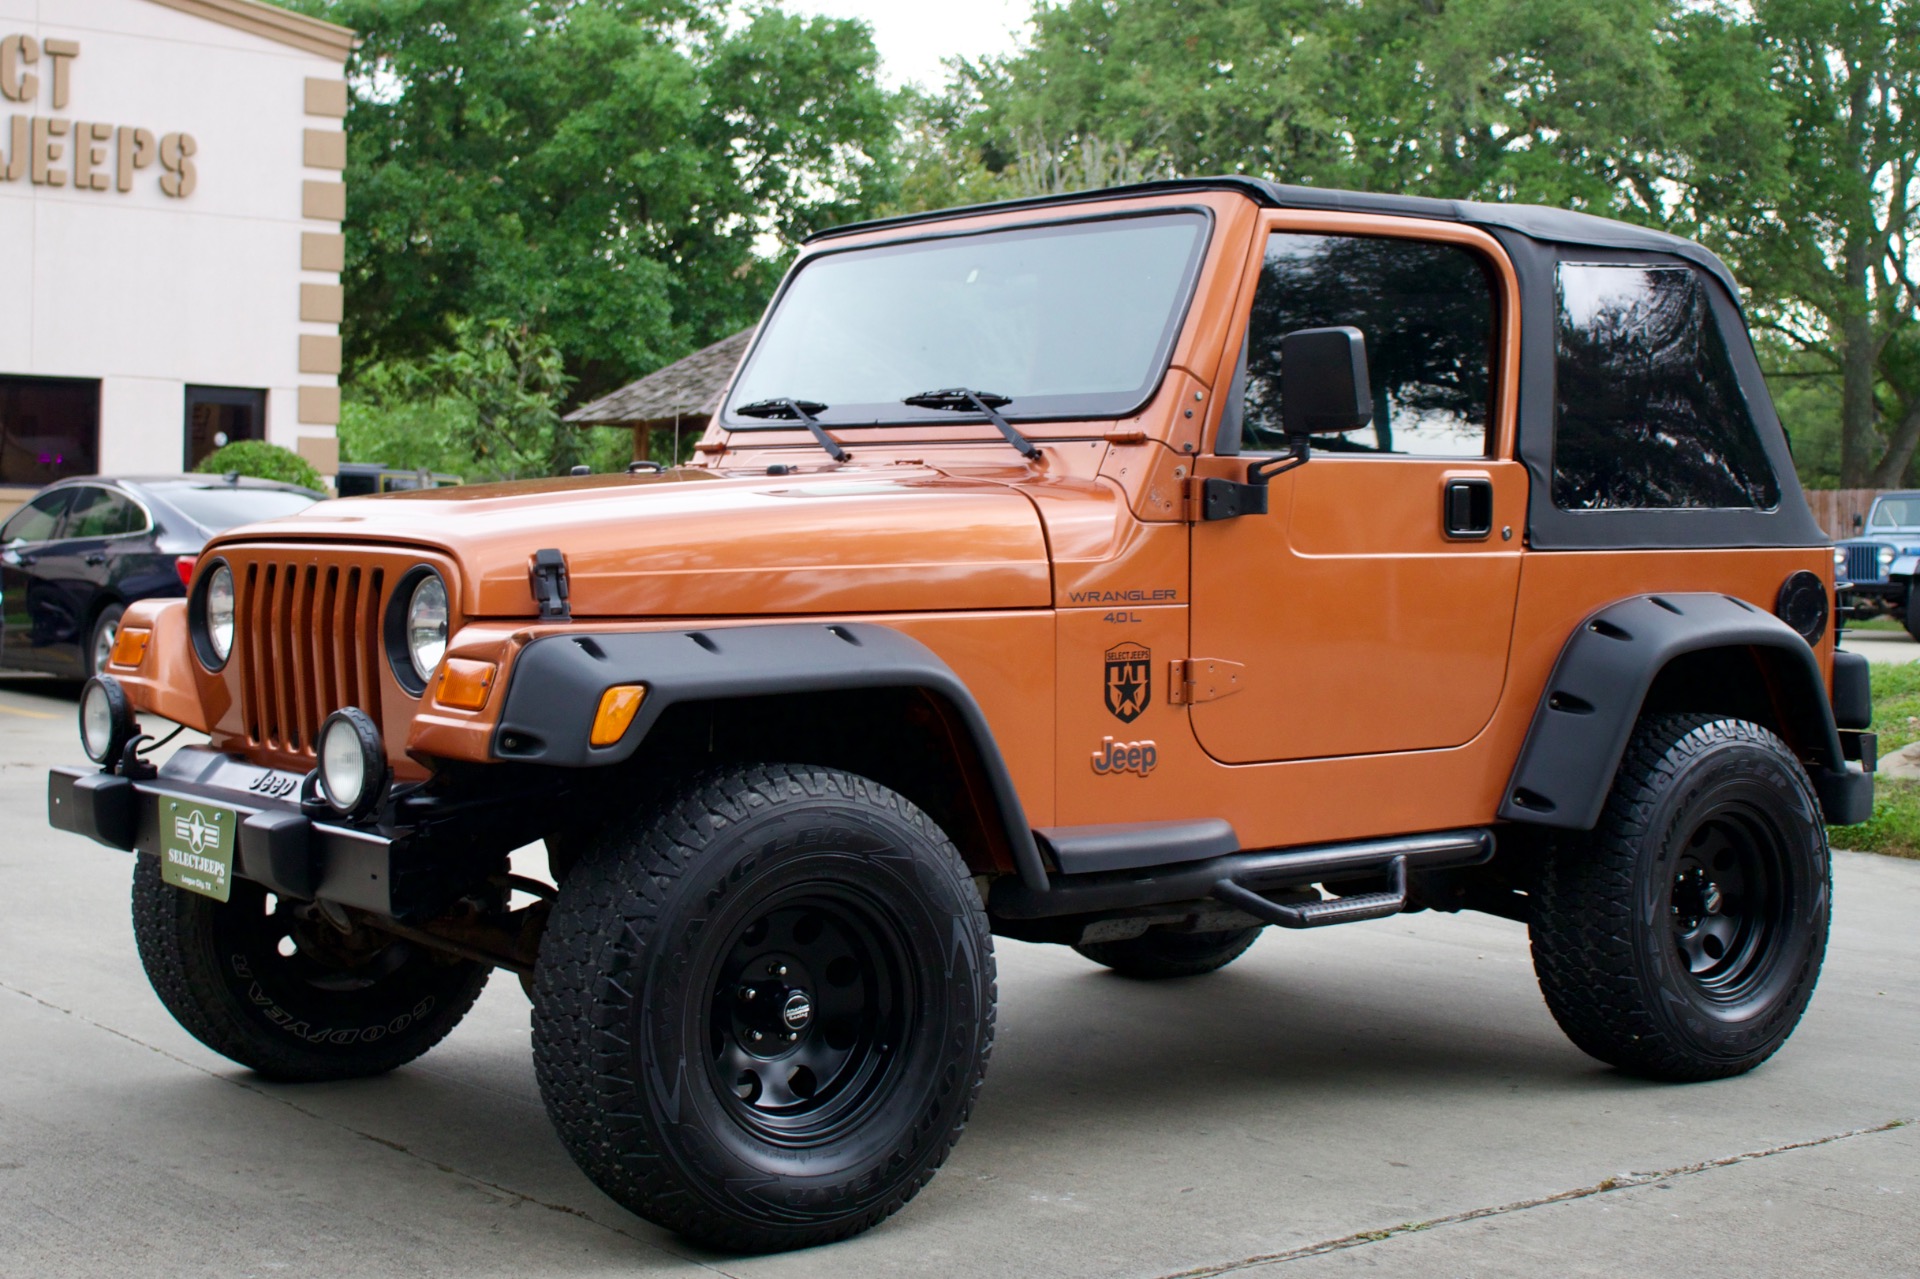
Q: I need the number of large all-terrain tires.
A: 4